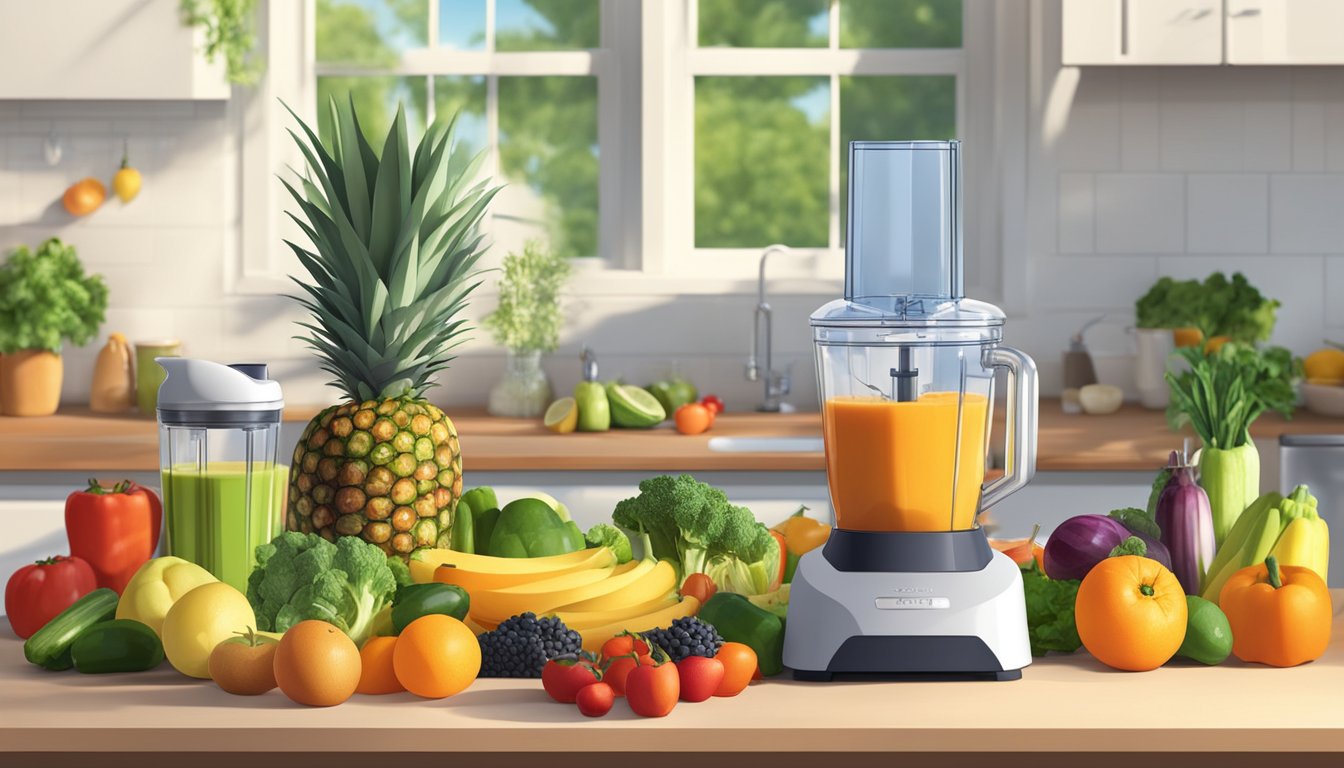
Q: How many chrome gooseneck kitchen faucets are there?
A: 1